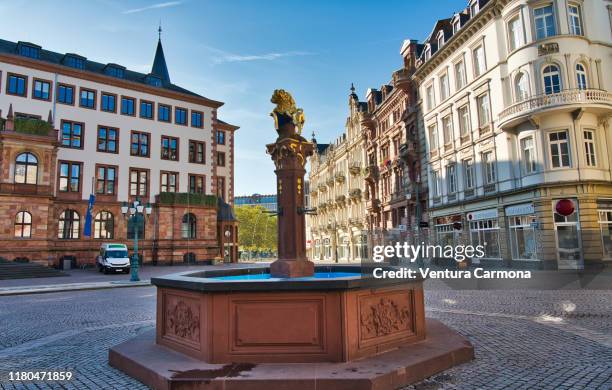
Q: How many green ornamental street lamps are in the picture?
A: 1